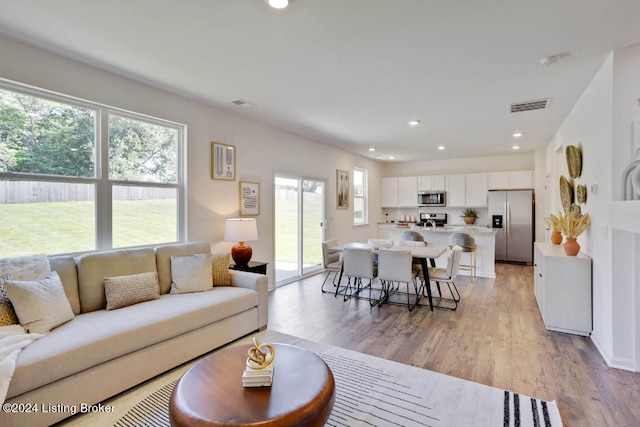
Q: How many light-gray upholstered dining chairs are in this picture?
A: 6